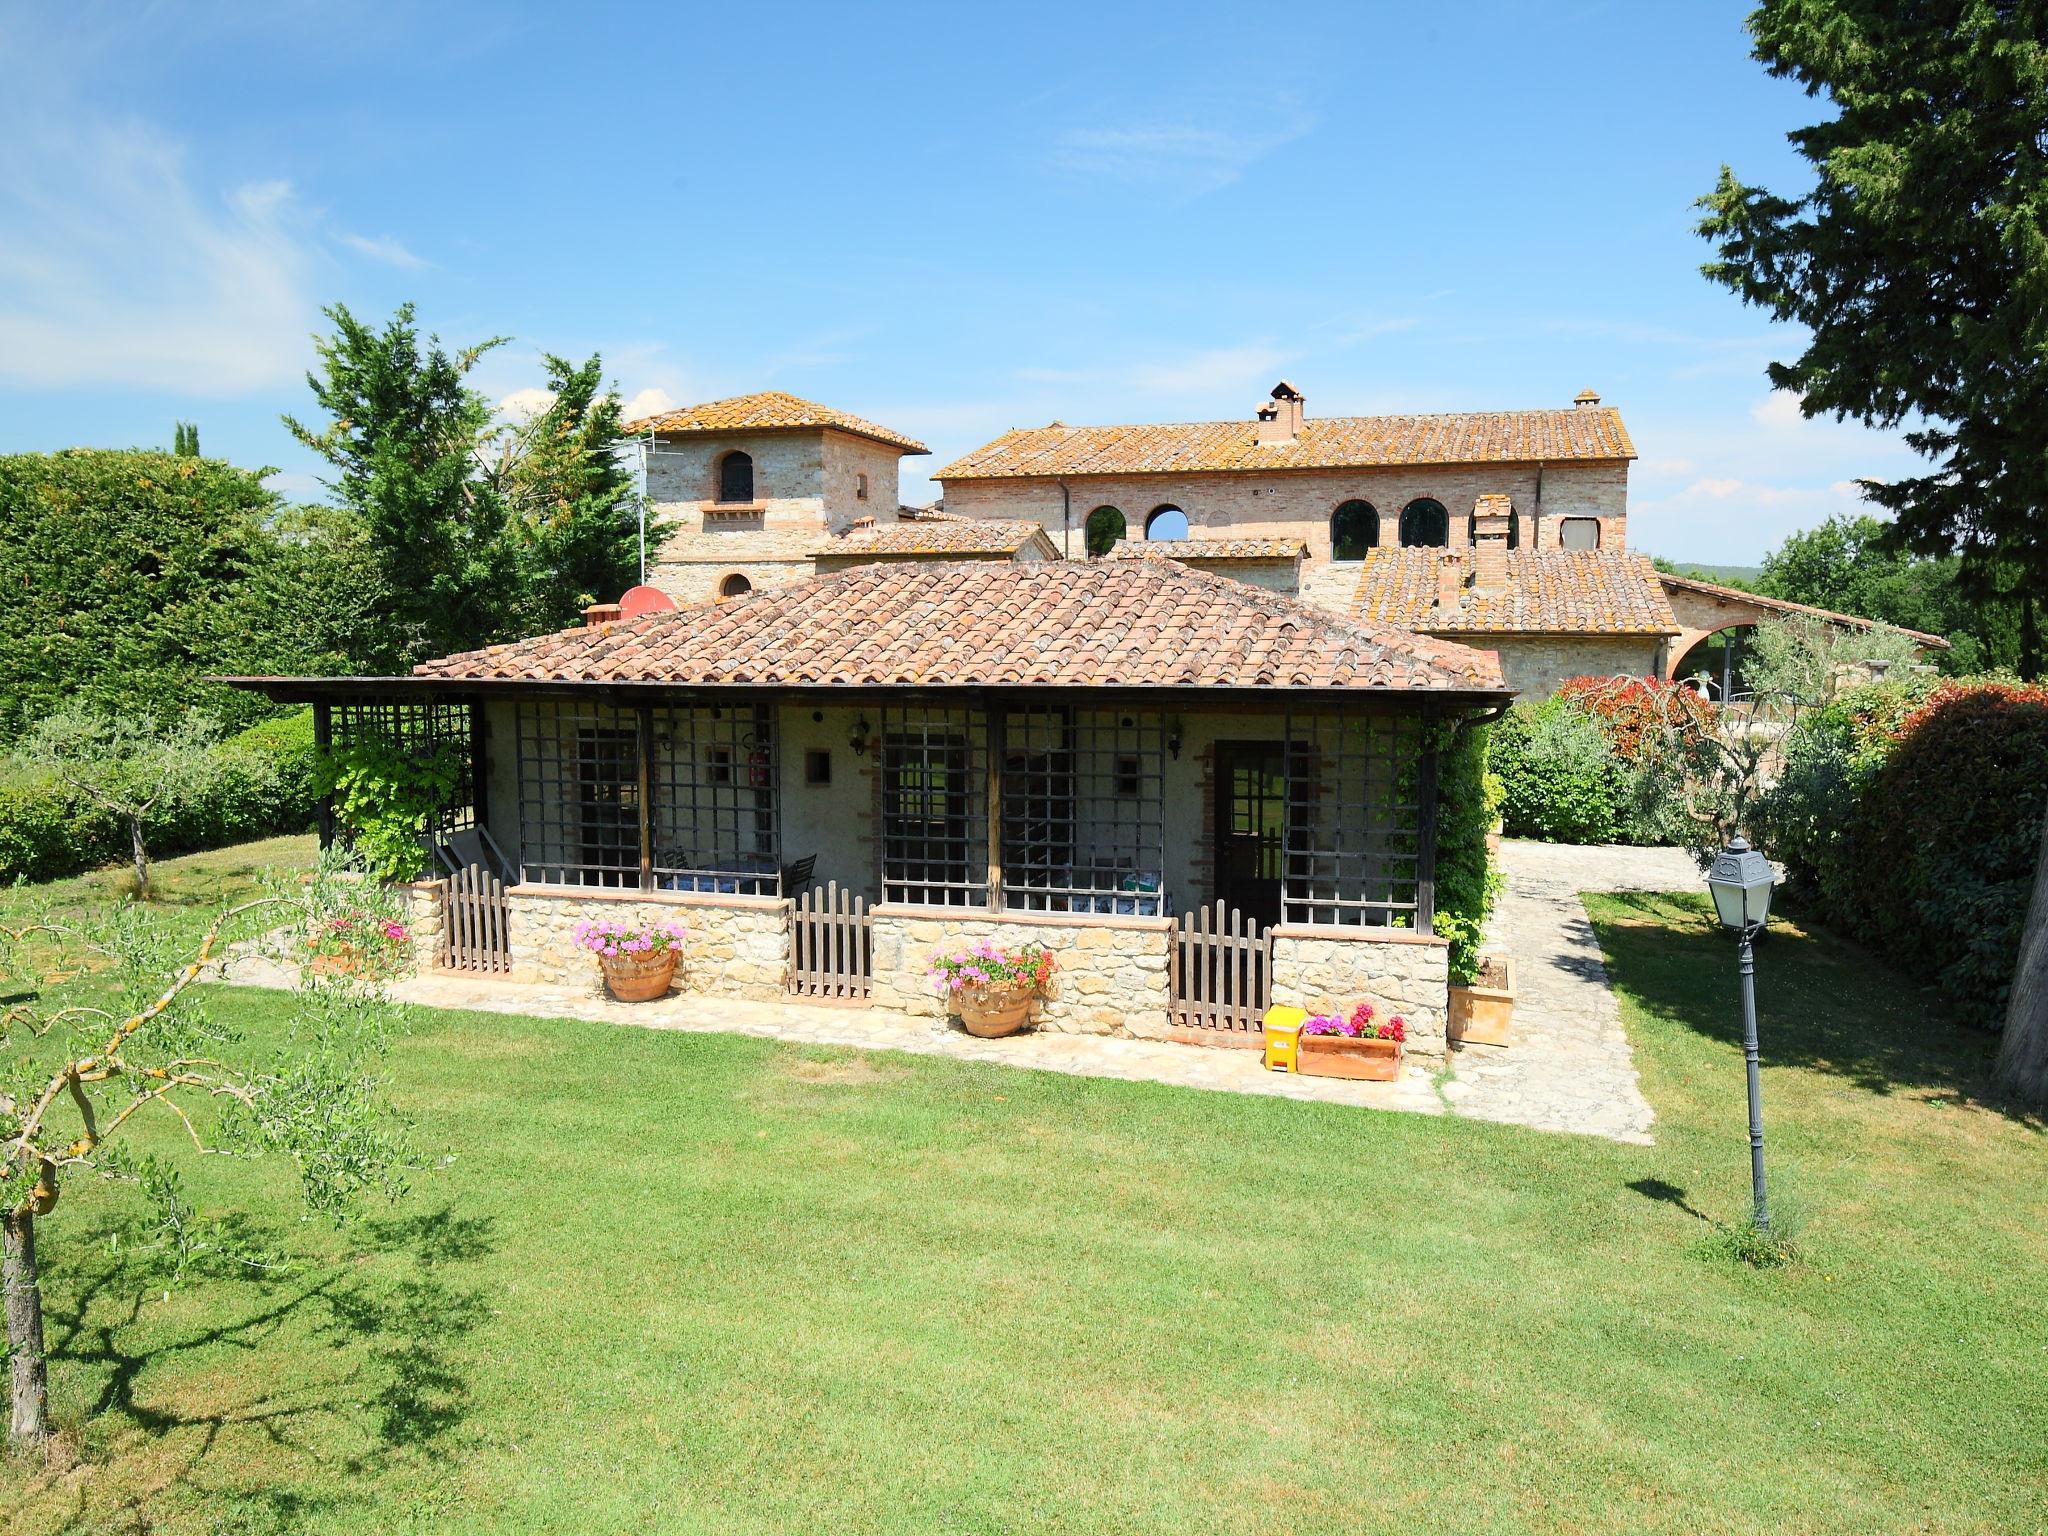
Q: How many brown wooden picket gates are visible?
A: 3